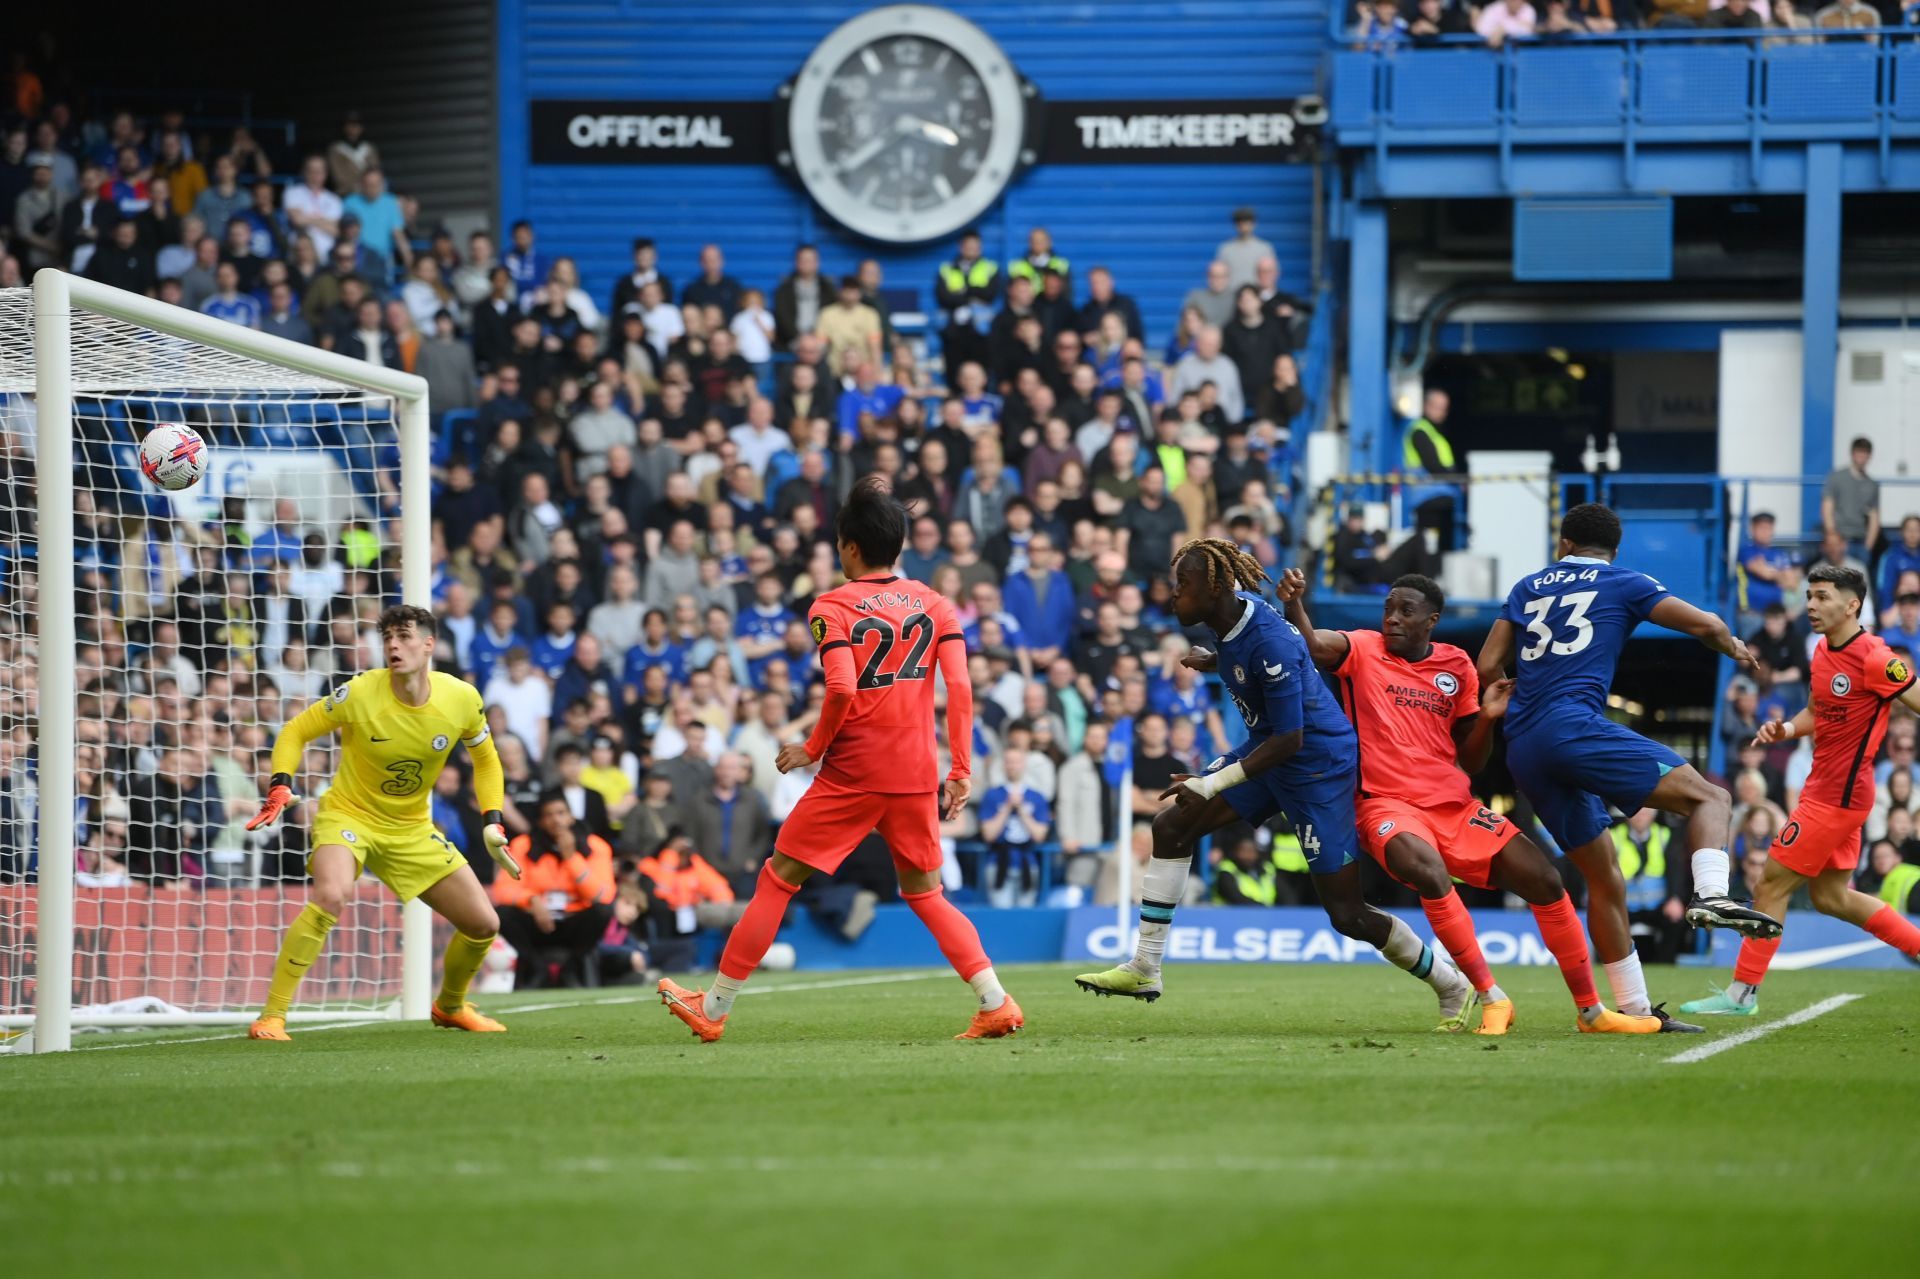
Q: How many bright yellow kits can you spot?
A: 1